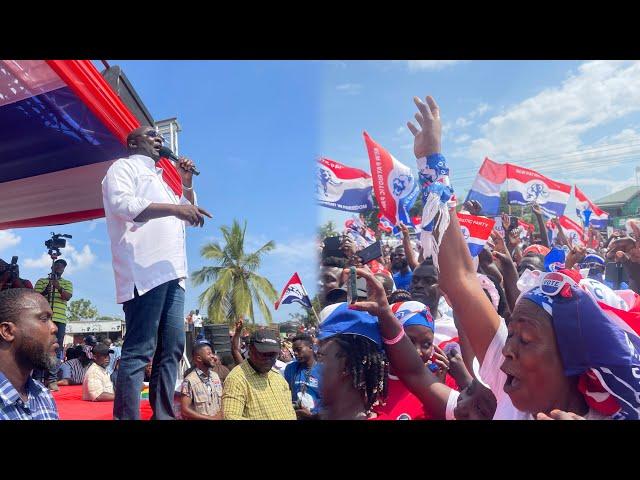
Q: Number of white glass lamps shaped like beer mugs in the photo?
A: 0